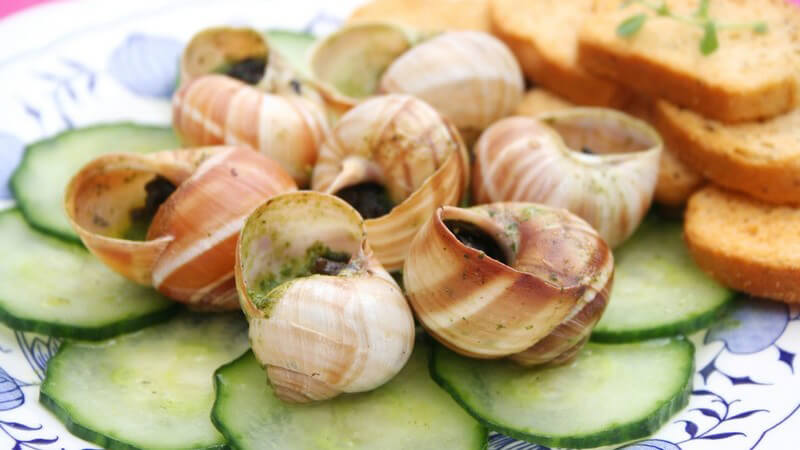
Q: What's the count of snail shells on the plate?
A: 7